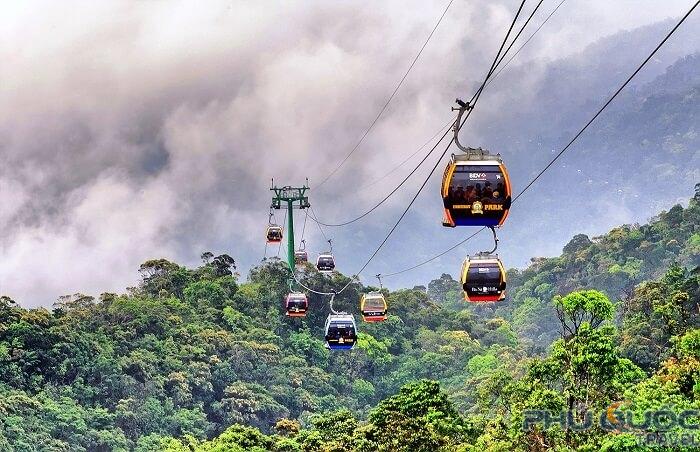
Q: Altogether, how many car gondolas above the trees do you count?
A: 8